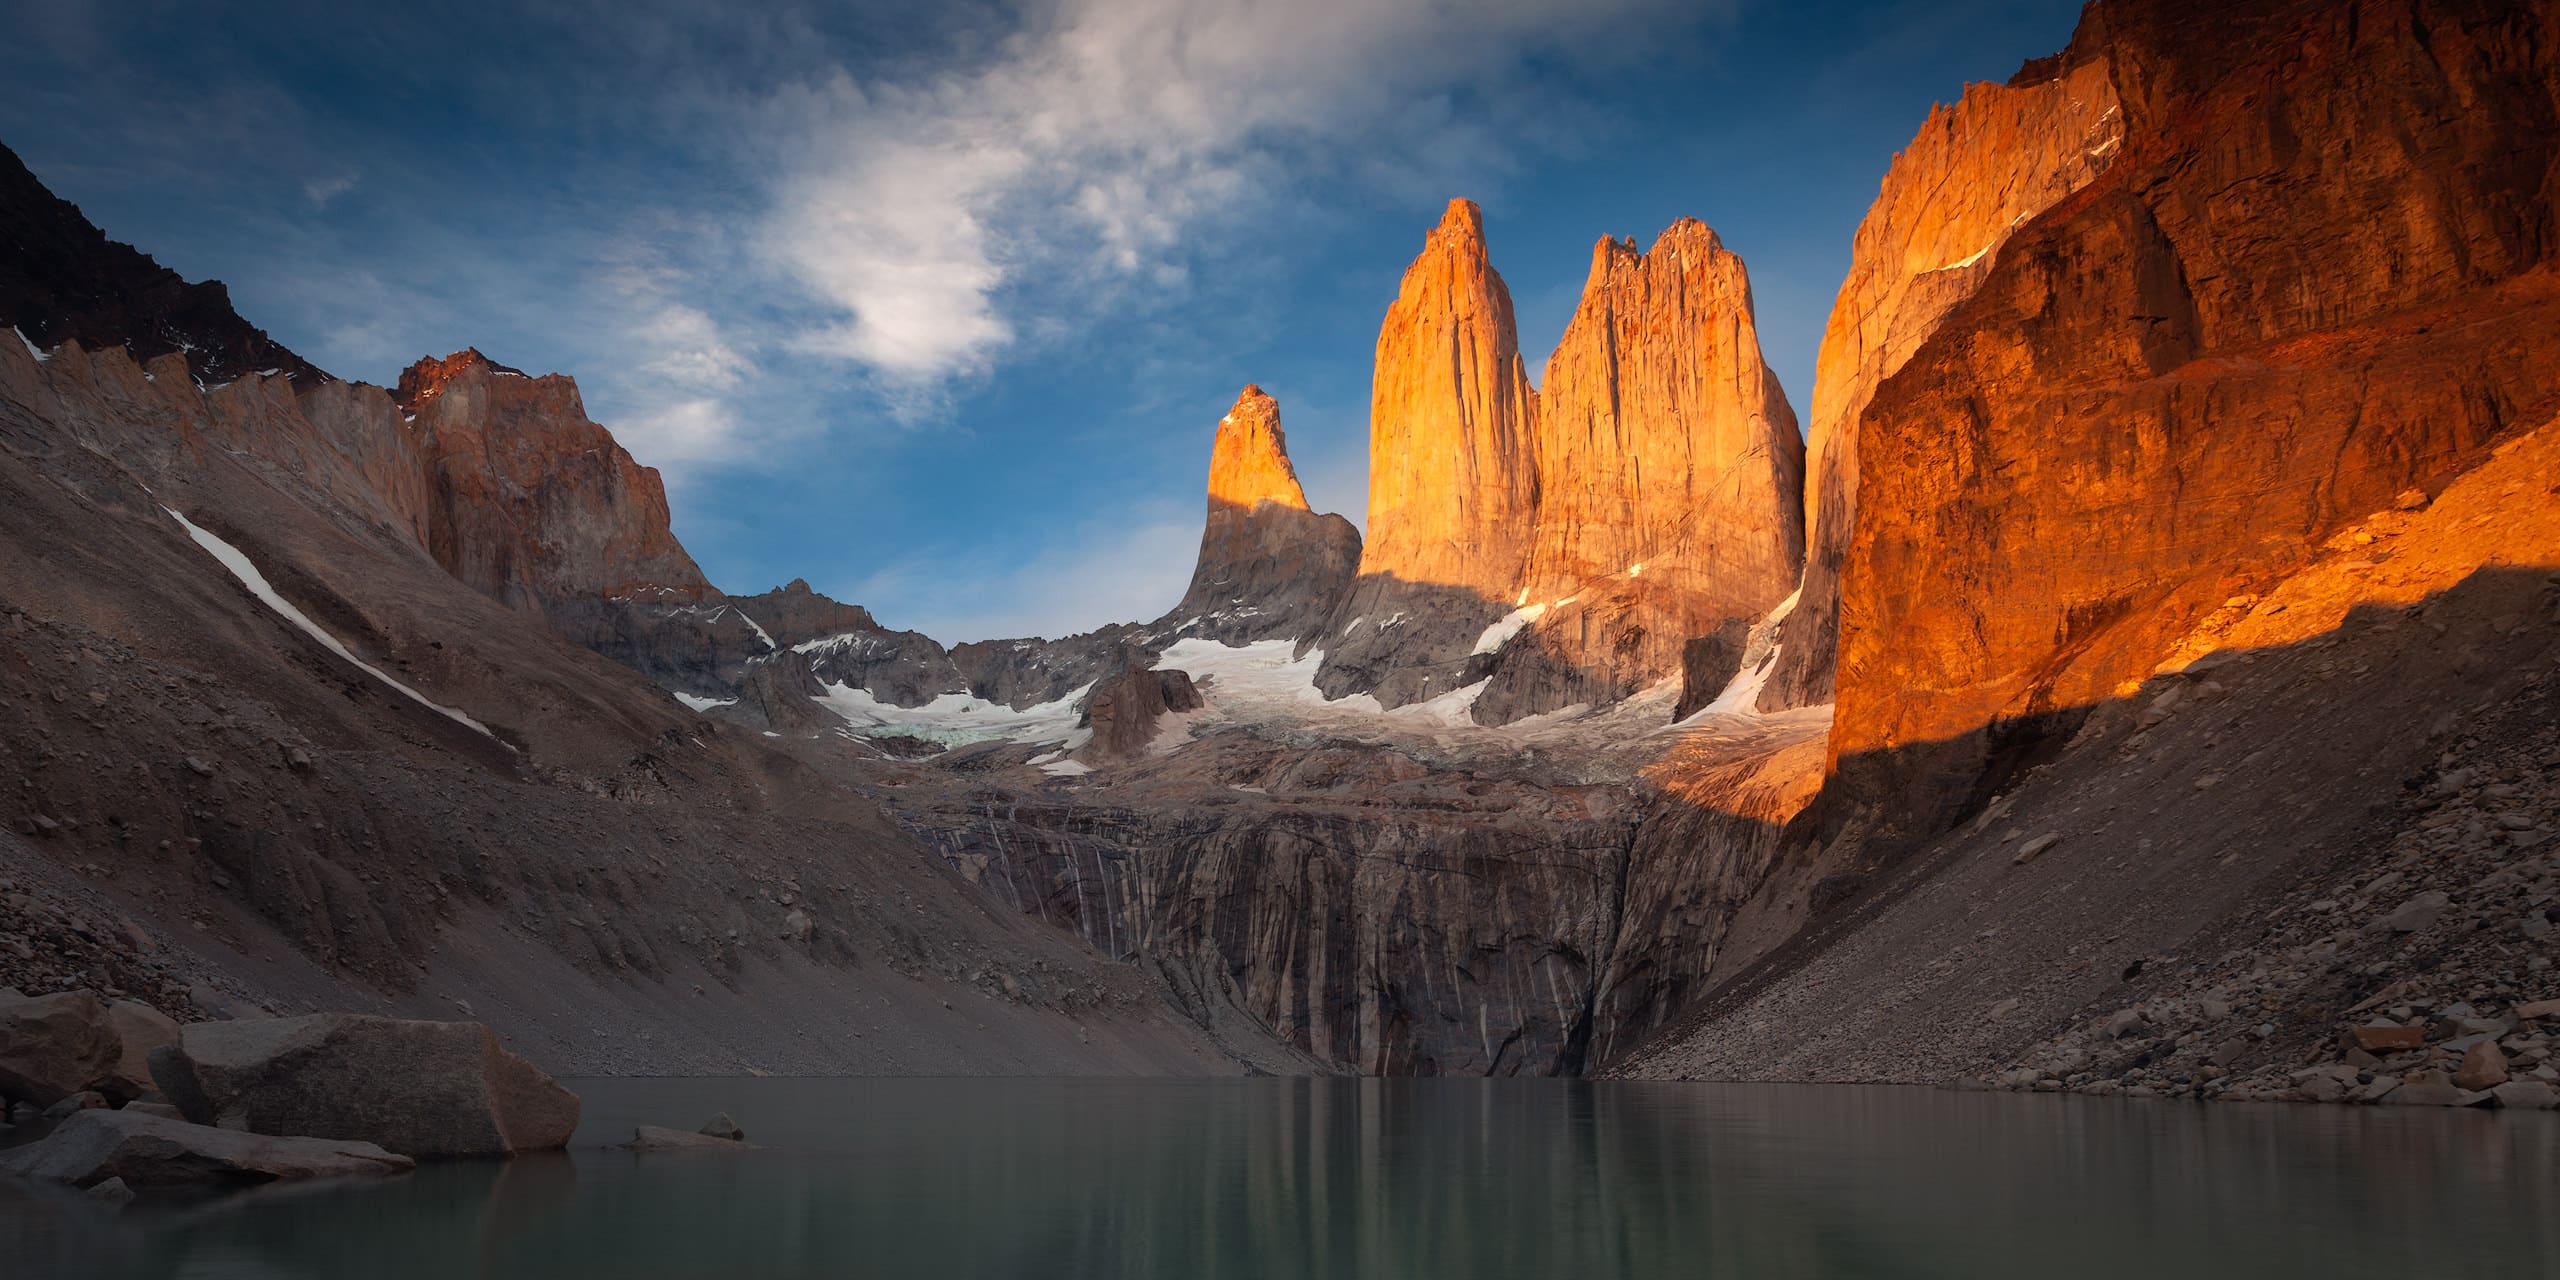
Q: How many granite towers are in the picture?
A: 3